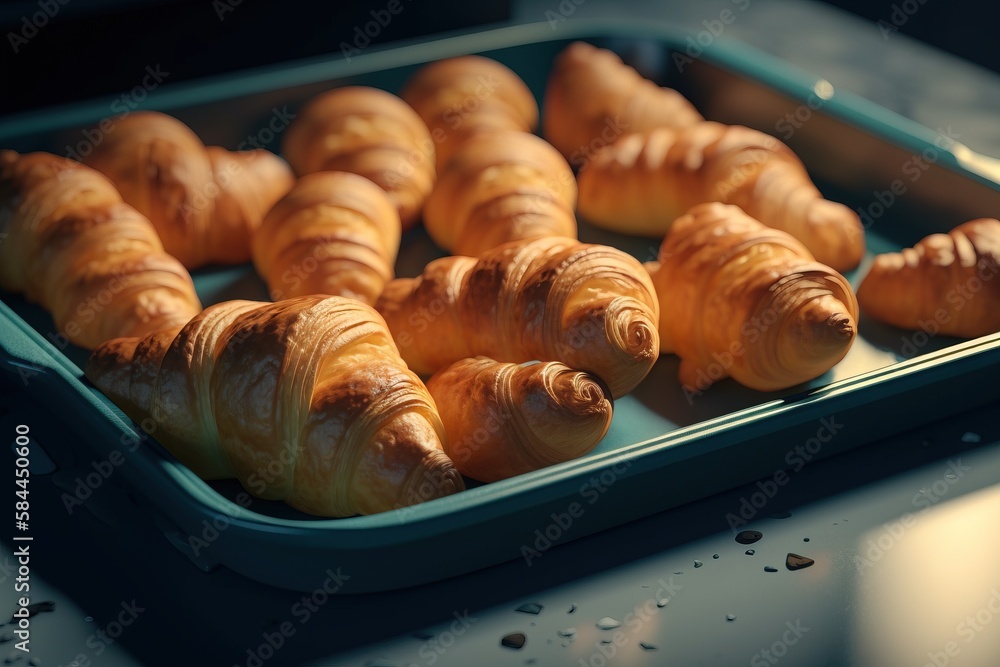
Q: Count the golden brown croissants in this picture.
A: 13